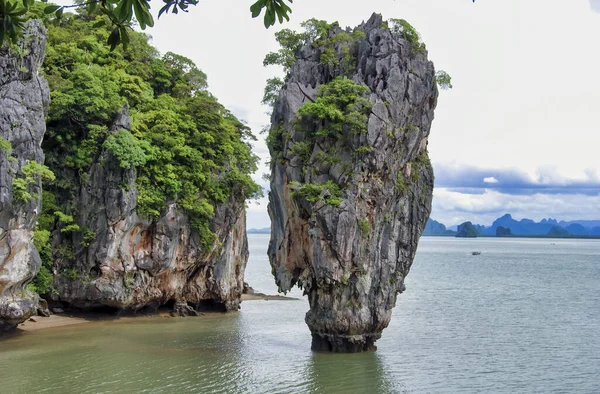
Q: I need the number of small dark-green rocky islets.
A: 2